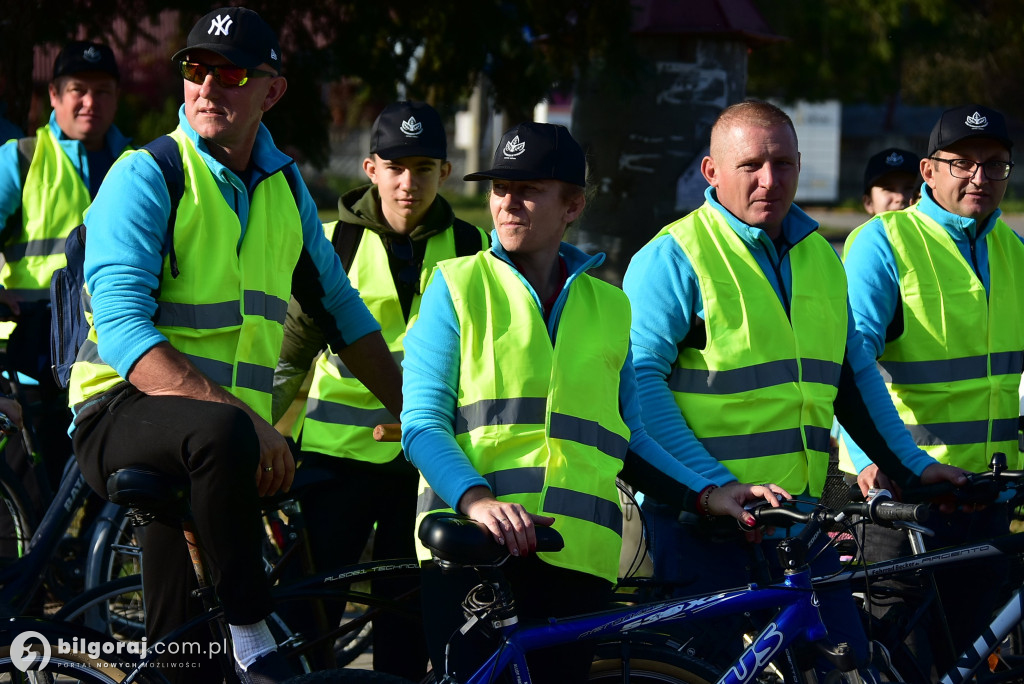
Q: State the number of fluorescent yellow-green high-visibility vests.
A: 6